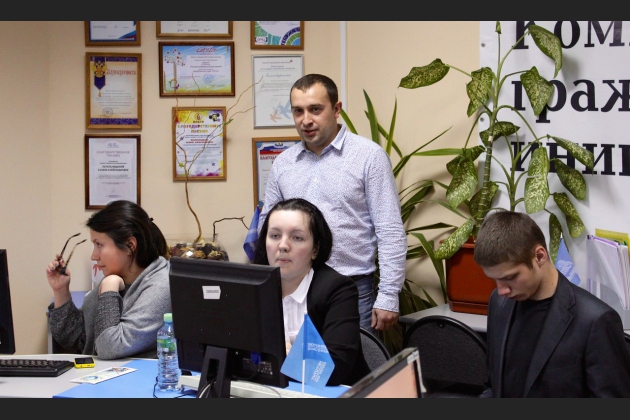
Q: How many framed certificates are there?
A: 9